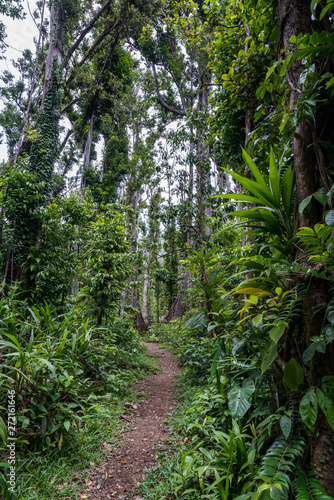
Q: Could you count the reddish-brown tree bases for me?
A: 2